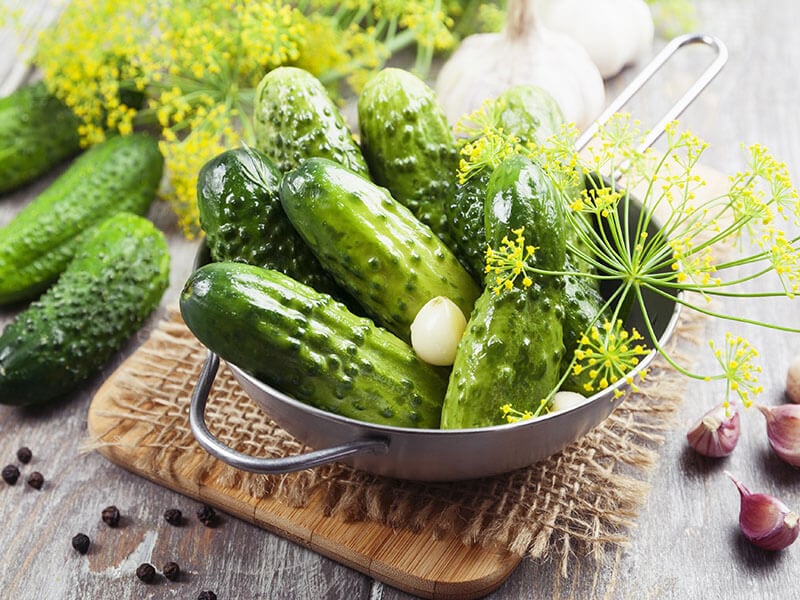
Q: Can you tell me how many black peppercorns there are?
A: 10